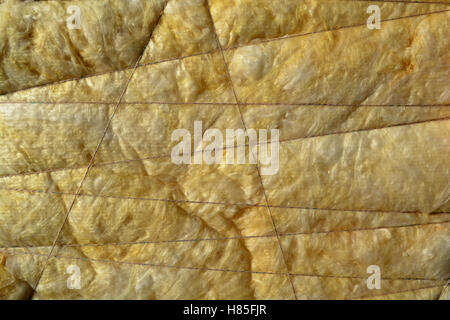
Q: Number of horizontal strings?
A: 8